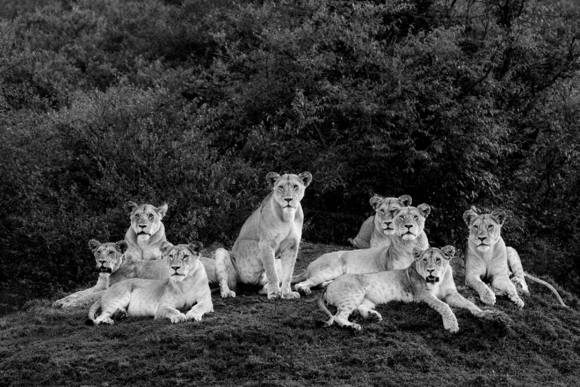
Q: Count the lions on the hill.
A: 8